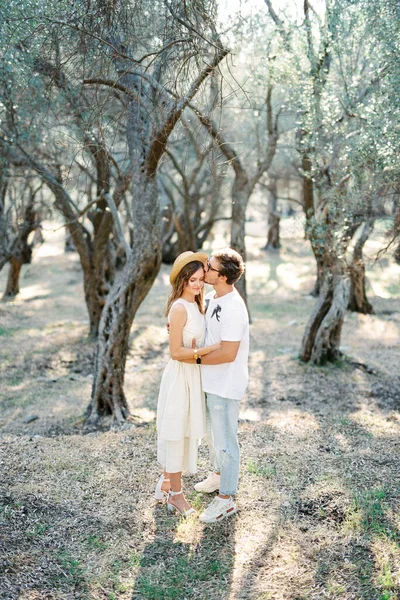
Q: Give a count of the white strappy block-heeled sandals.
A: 2